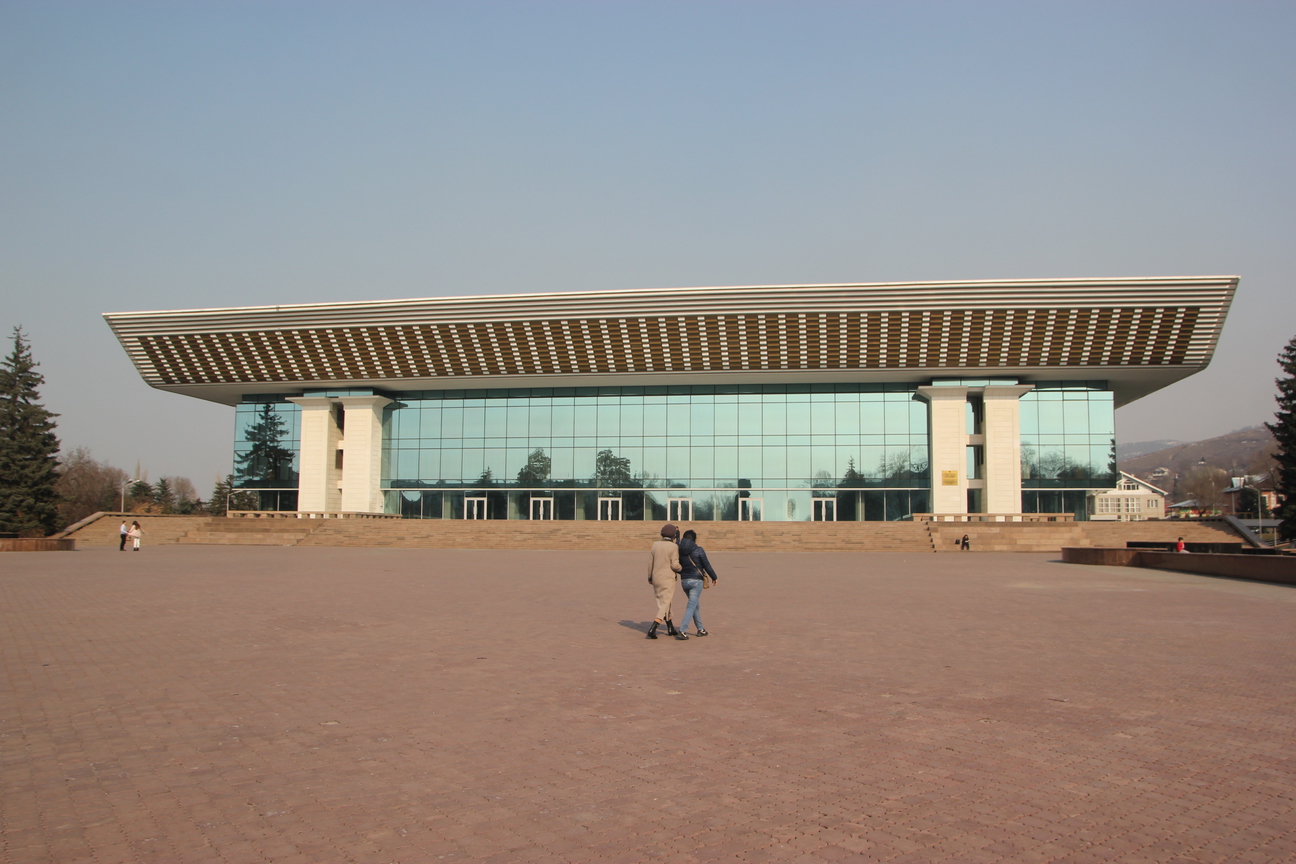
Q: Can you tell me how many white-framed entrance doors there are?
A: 6